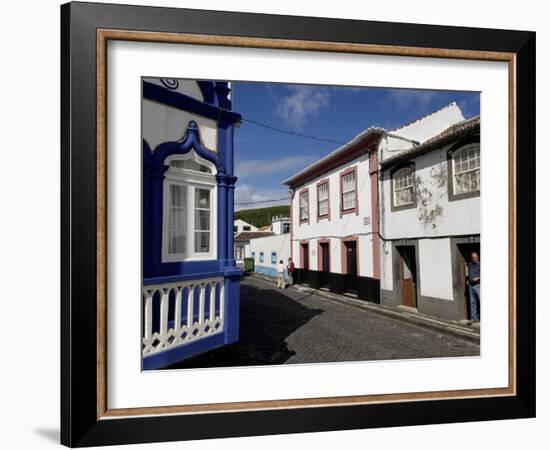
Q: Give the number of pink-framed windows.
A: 3